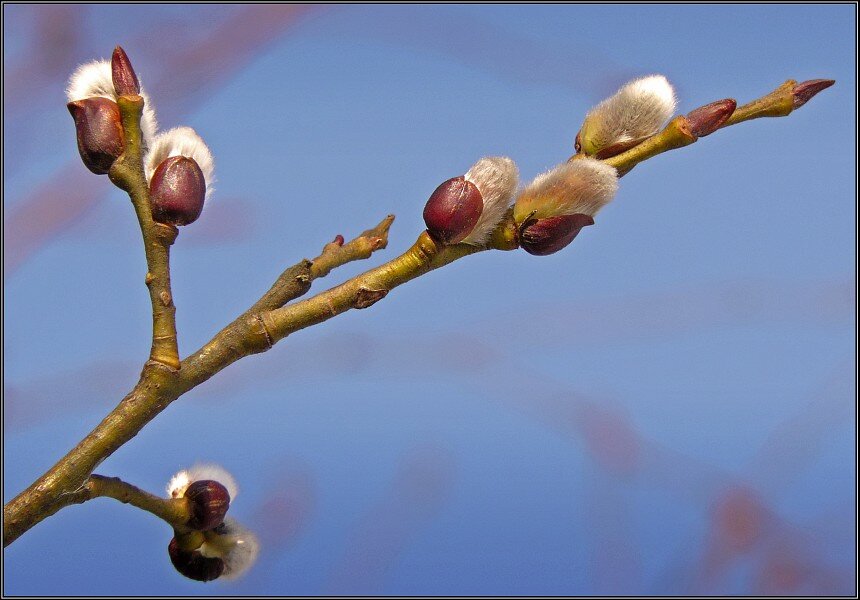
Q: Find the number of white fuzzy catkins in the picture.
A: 7